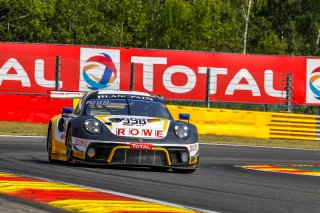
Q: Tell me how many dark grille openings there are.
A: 3